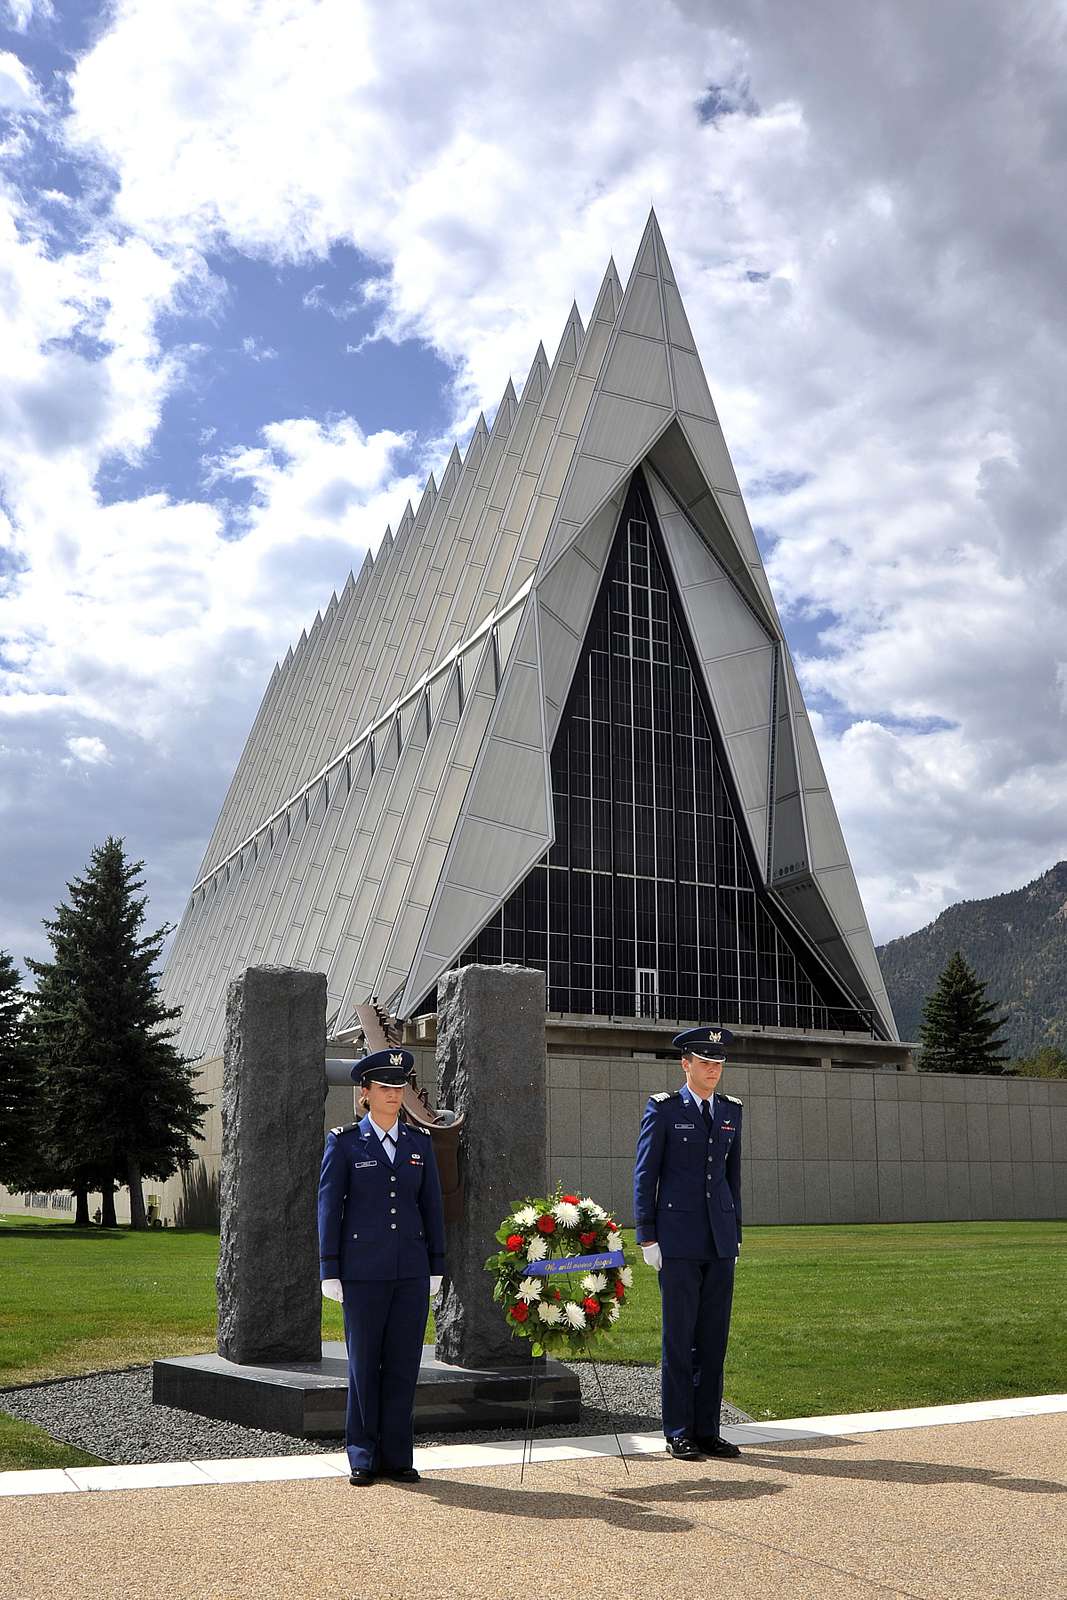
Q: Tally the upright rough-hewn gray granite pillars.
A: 2